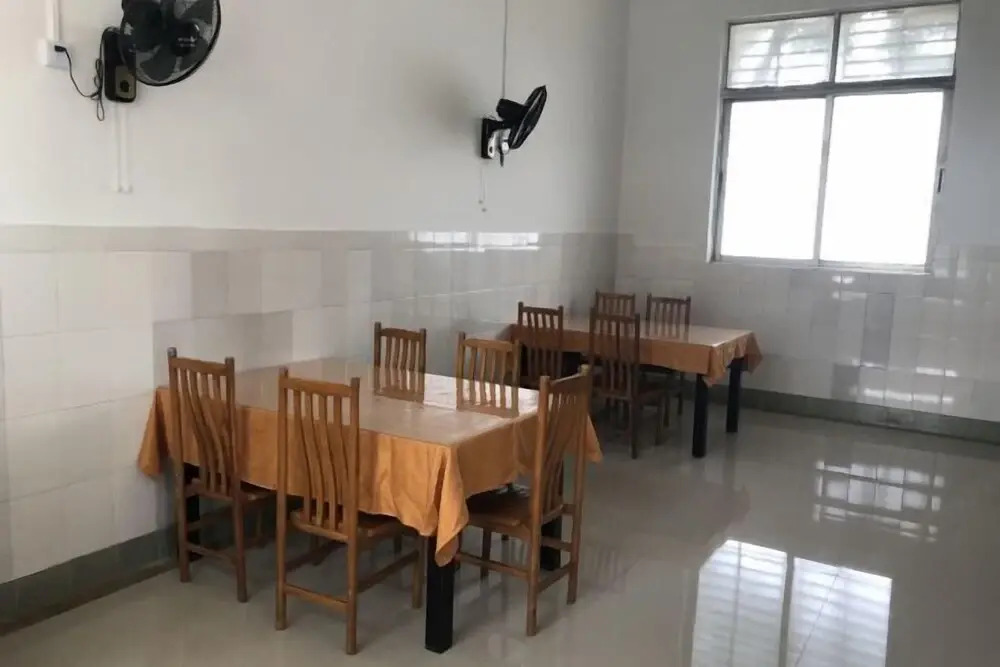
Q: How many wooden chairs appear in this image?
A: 9